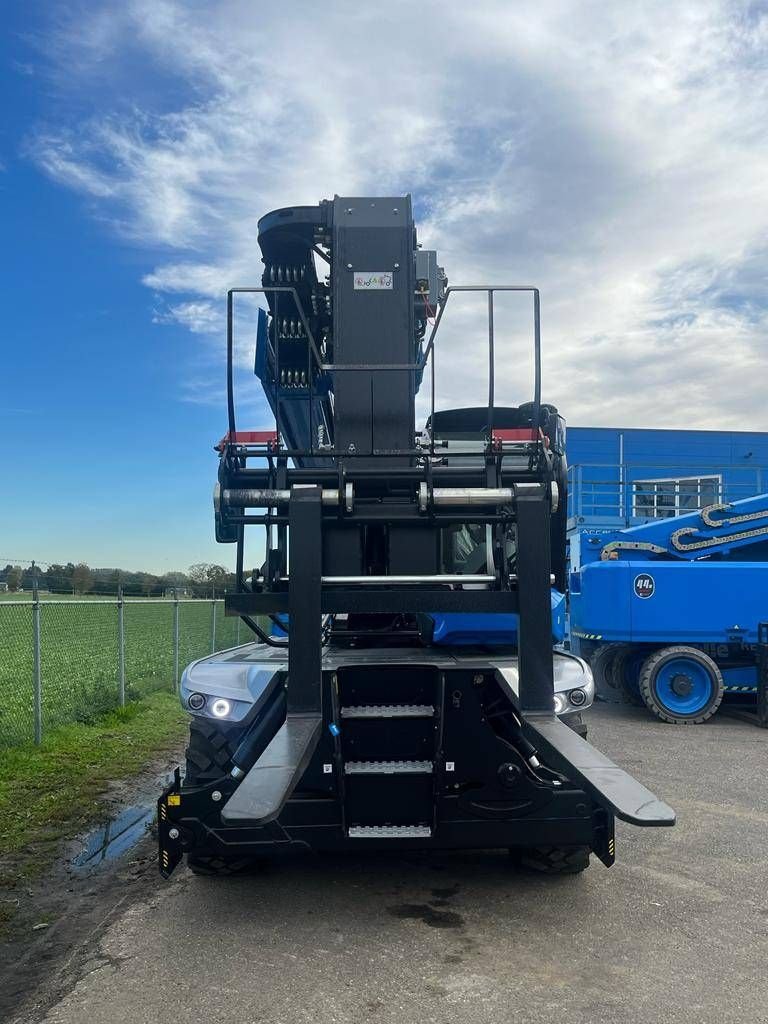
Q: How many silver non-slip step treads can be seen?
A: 3